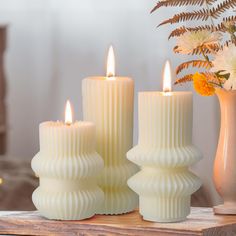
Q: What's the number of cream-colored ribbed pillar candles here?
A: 3